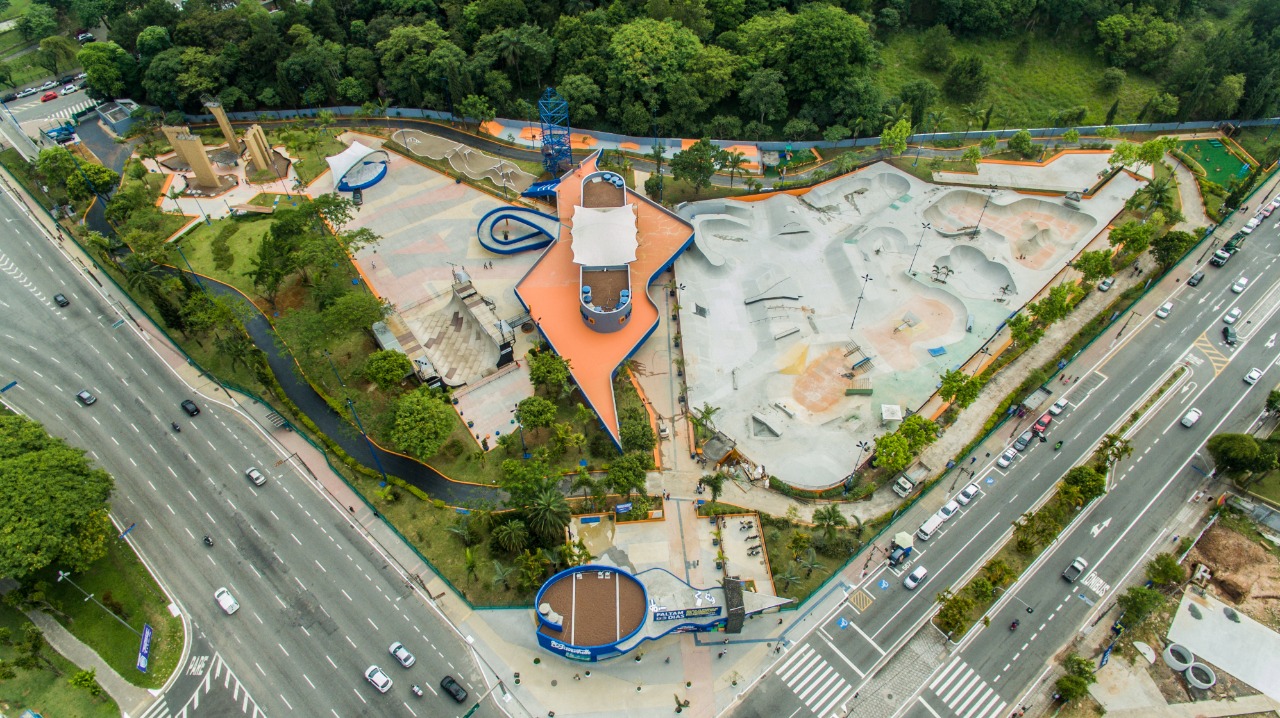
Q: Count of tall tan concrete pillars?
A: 4